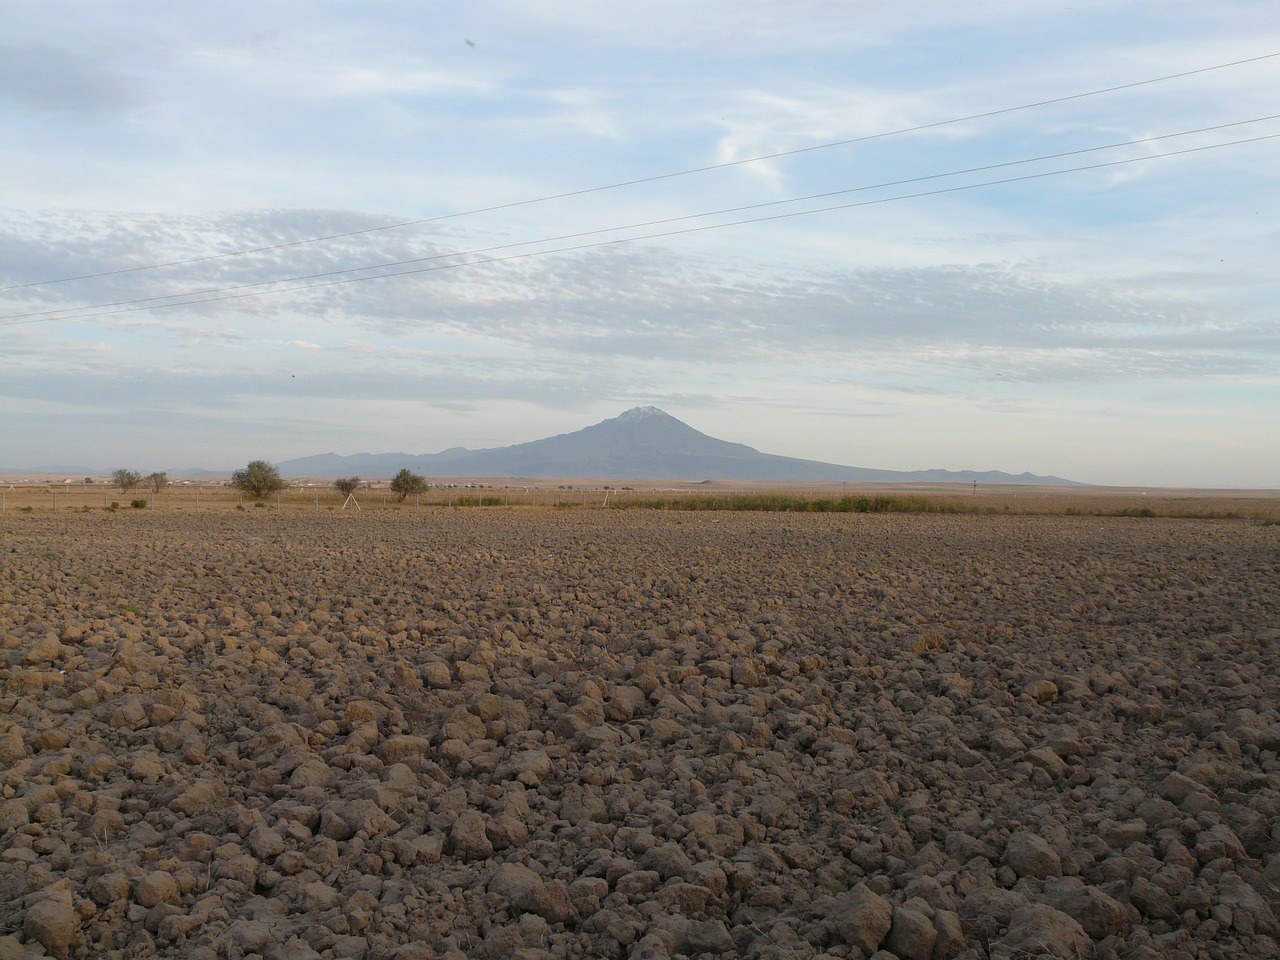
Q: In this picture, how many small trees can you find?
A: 5